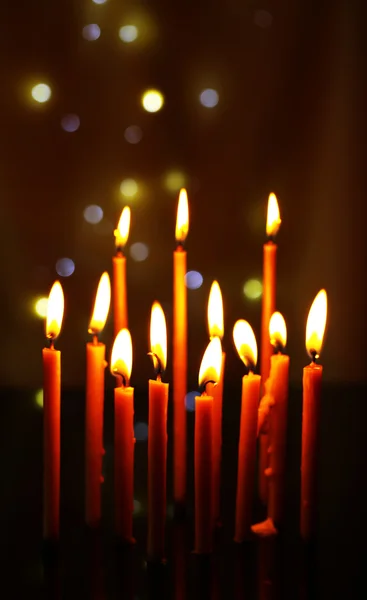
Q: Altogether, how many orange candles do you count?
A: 12